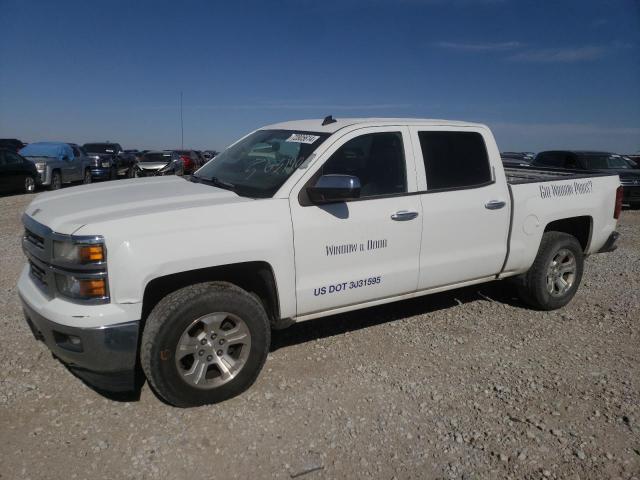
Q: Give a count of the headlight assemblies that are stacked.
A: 2